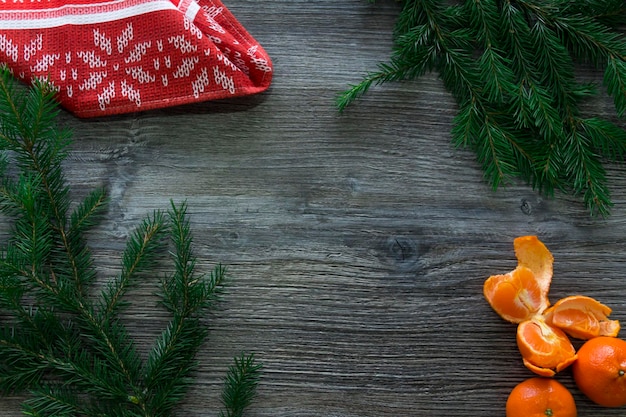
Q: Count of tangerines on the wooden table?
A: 3